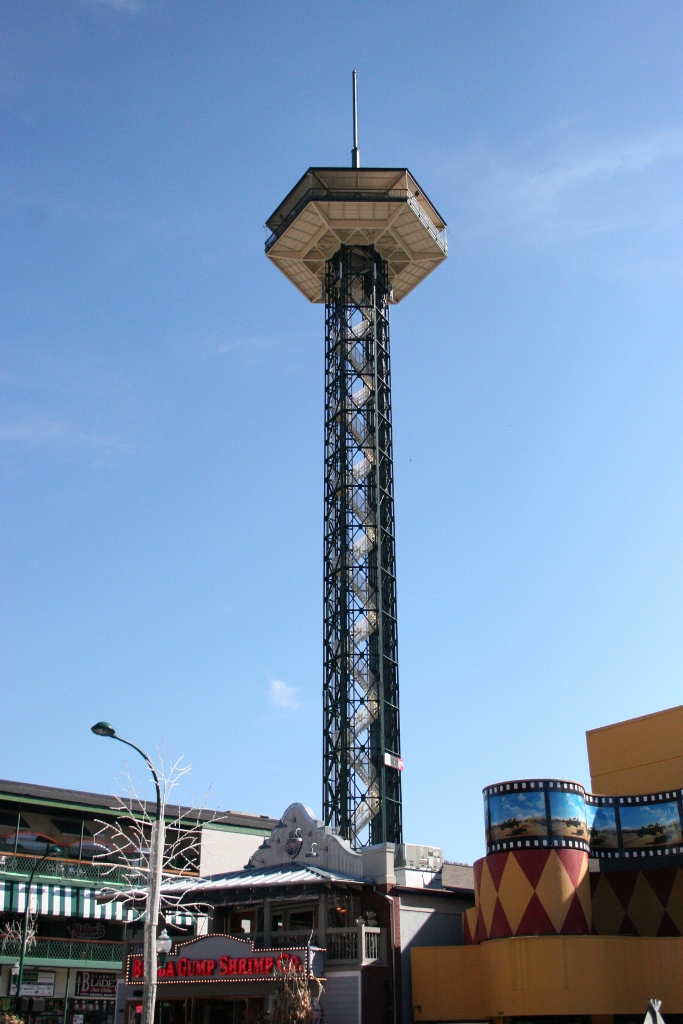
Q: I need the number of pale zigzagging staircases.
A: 1